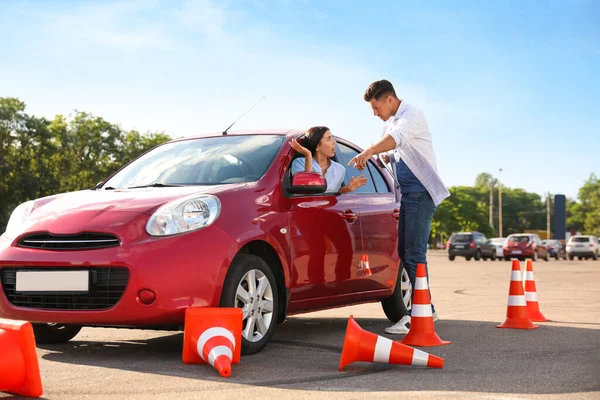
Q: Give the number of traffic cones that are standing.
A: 3